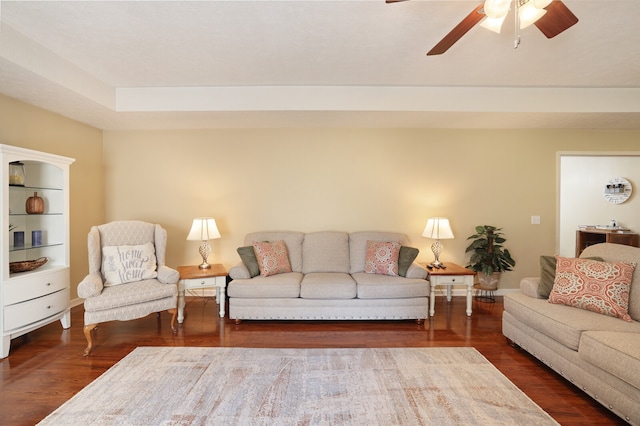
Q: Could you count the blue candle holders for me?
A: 2